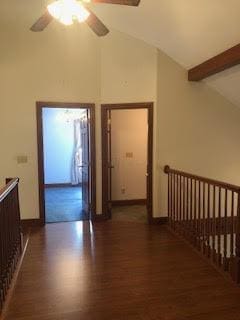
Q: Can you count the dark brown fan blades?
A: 3